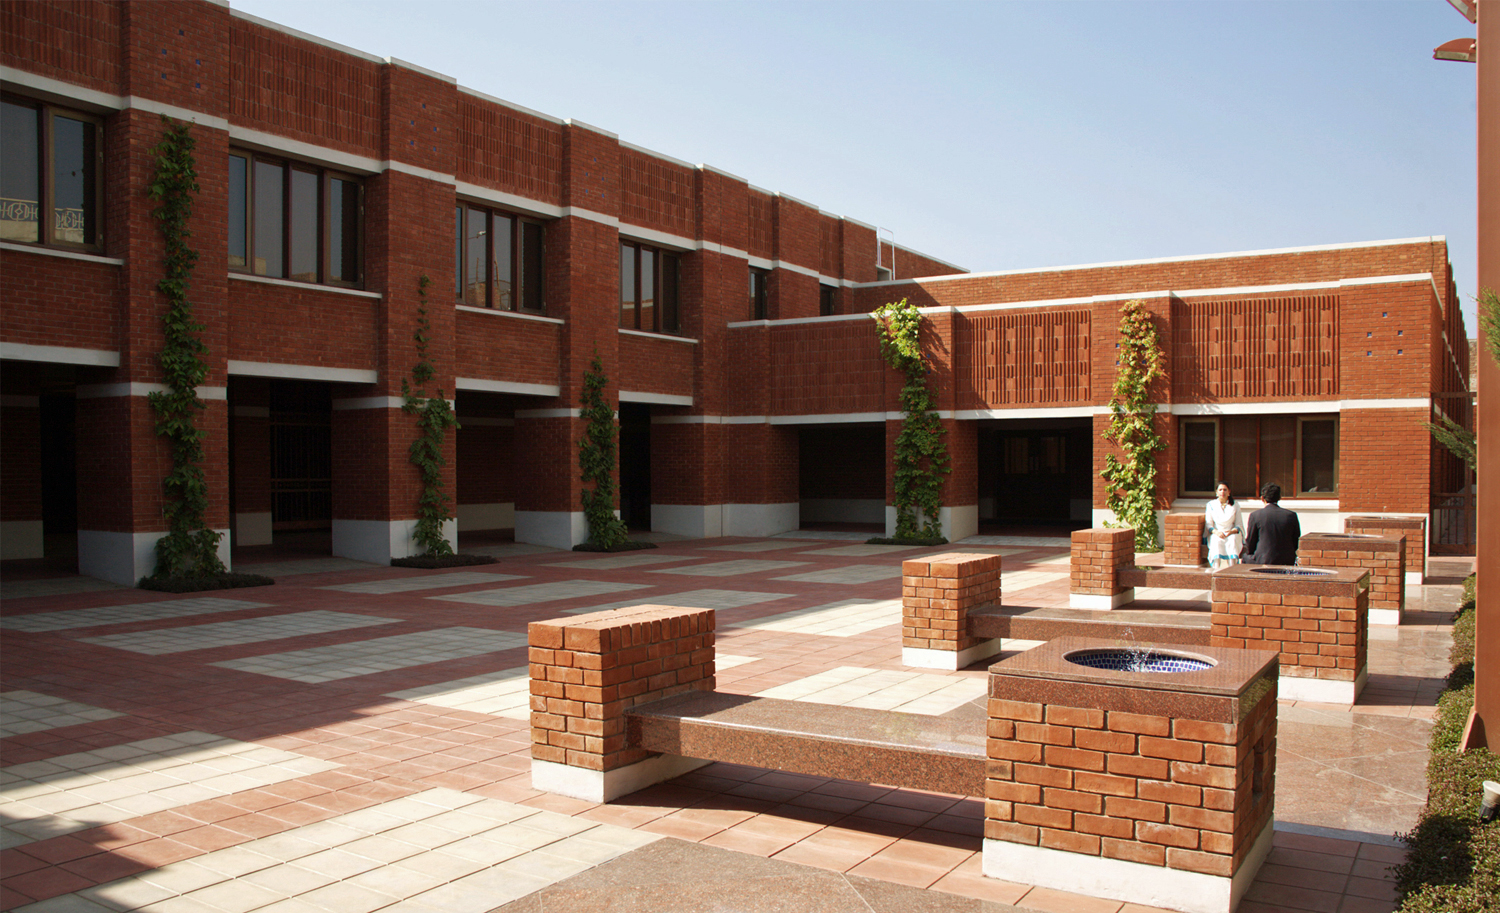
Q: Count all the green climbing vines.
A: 5